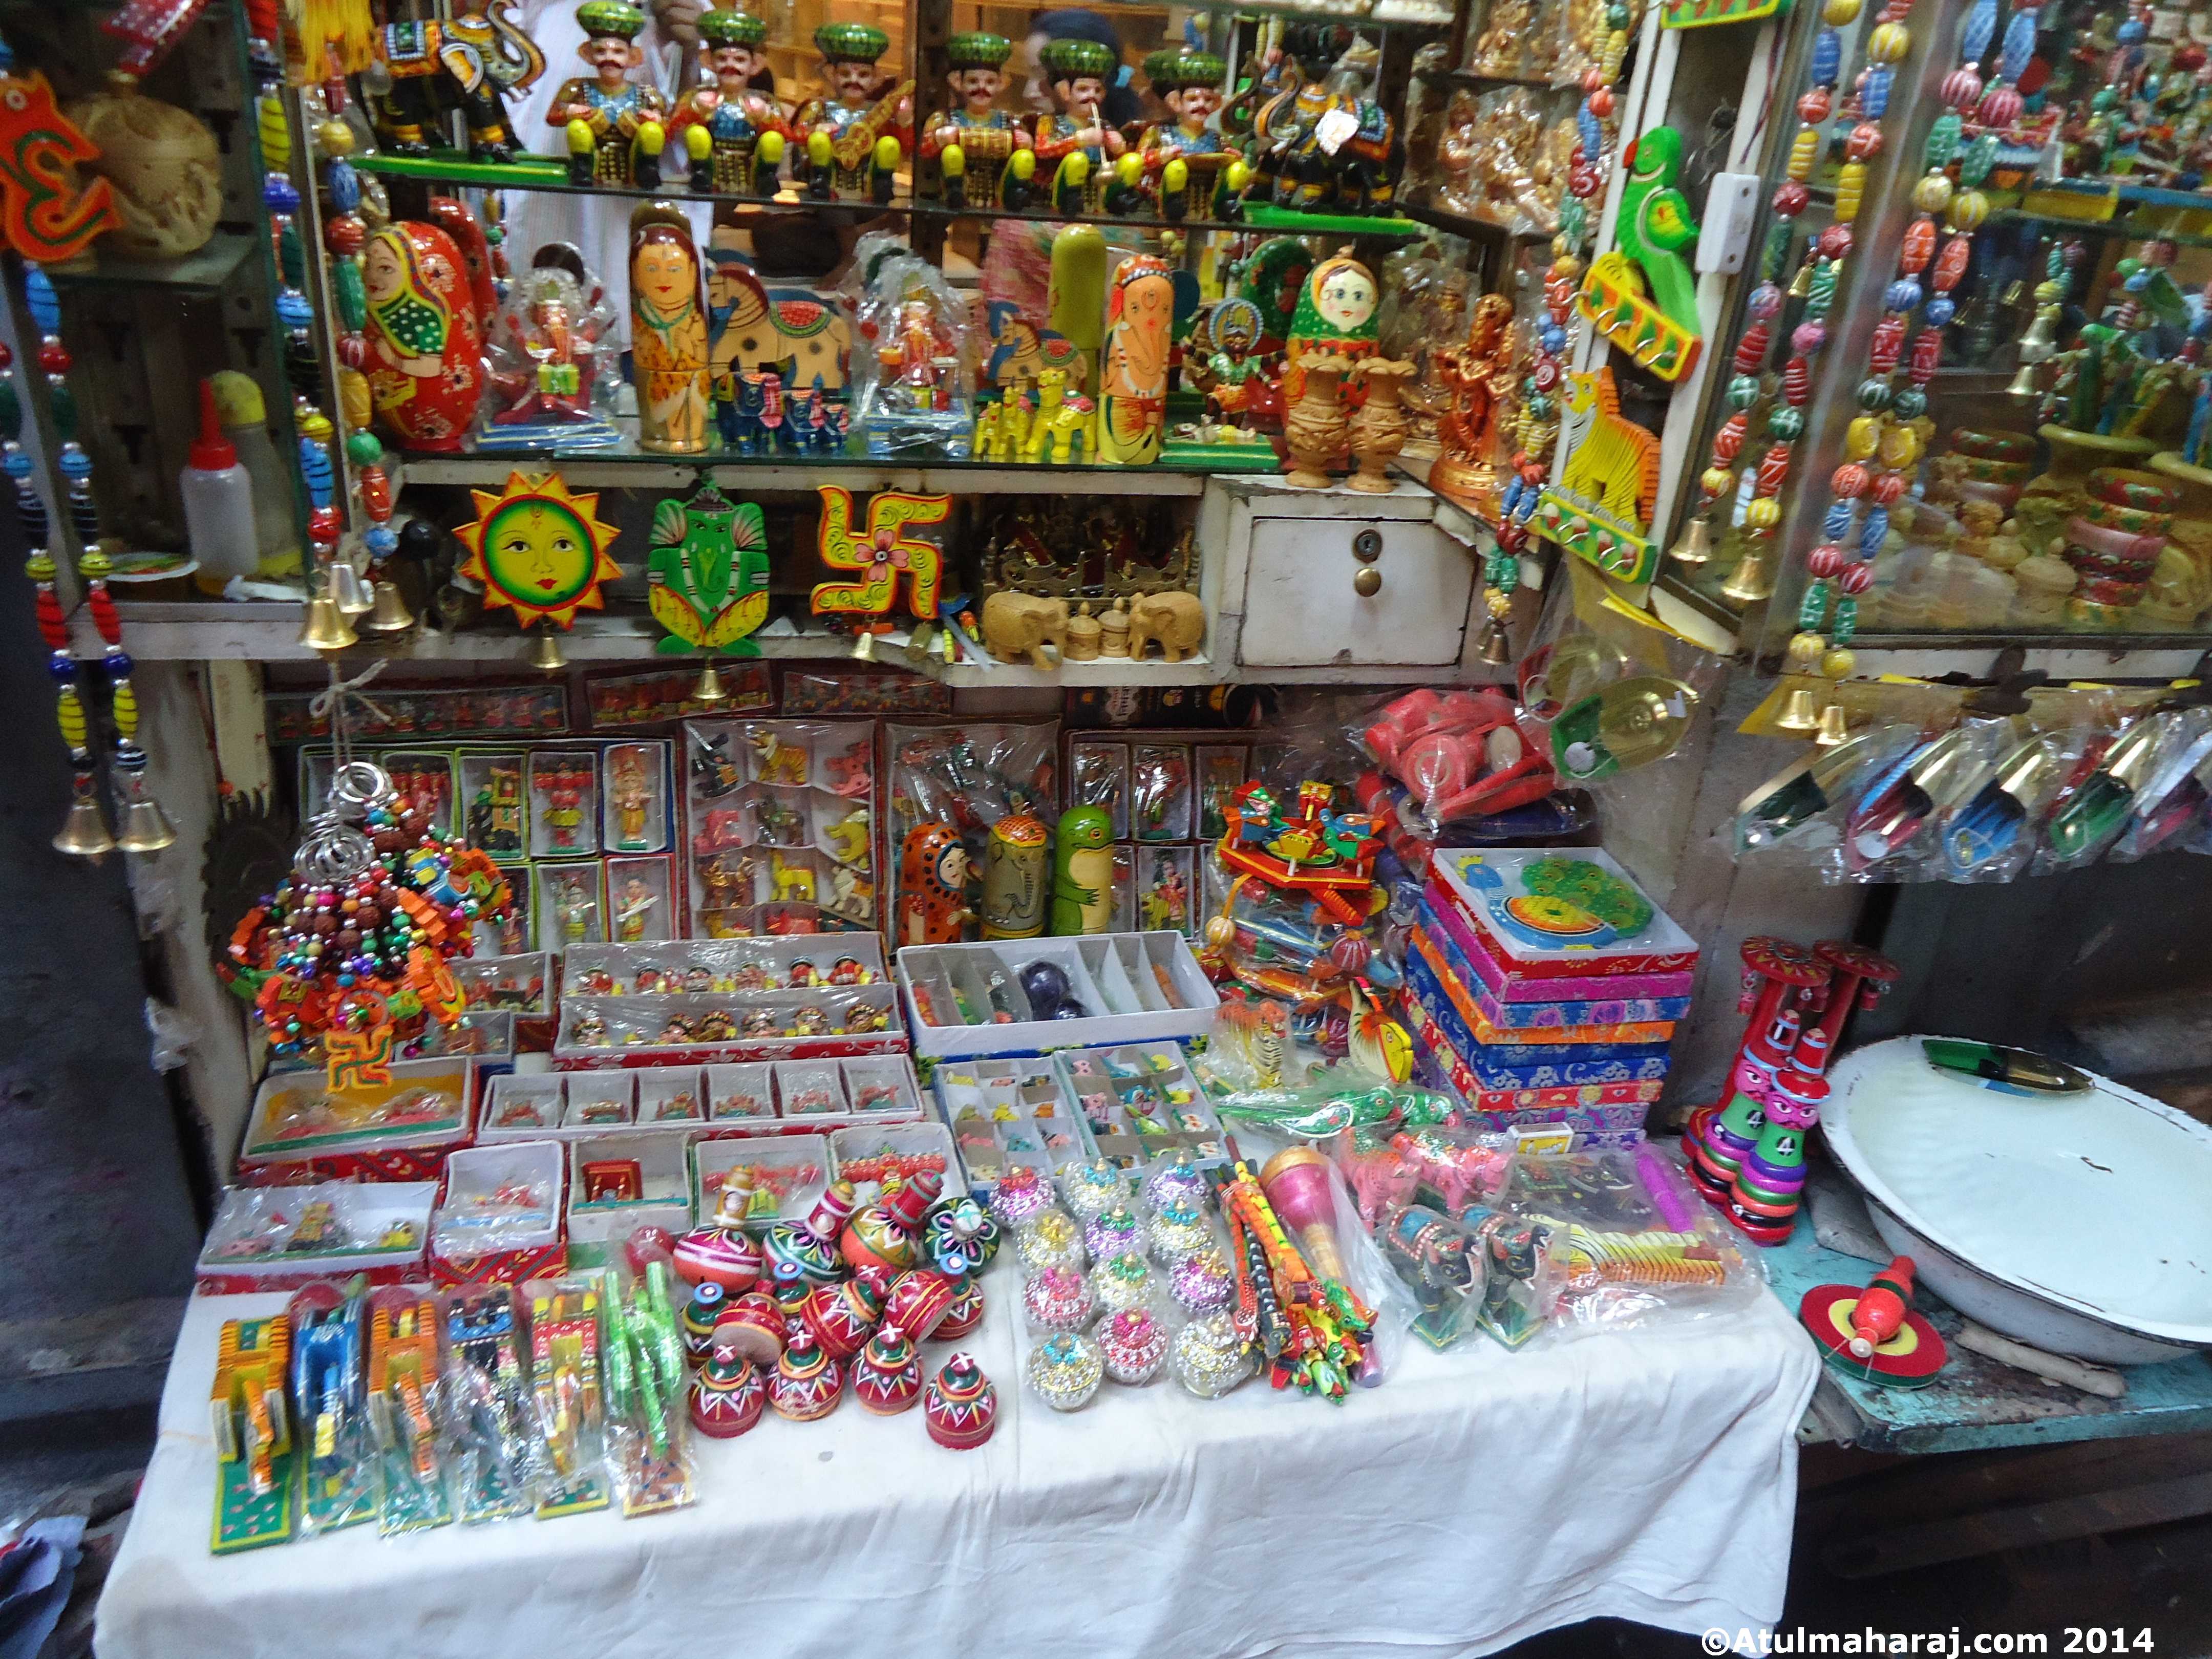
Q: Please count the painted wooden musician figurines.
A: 6